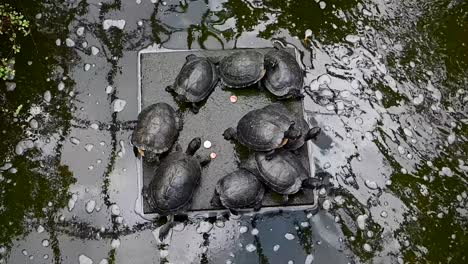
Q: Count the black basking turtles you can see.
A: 9